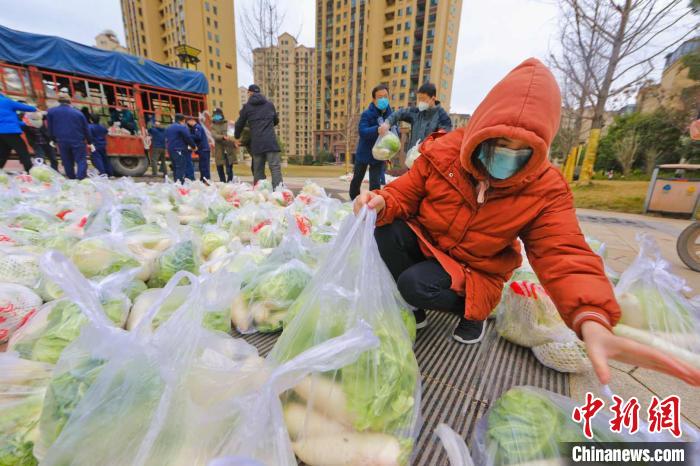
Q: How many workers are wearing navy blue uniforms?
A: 4